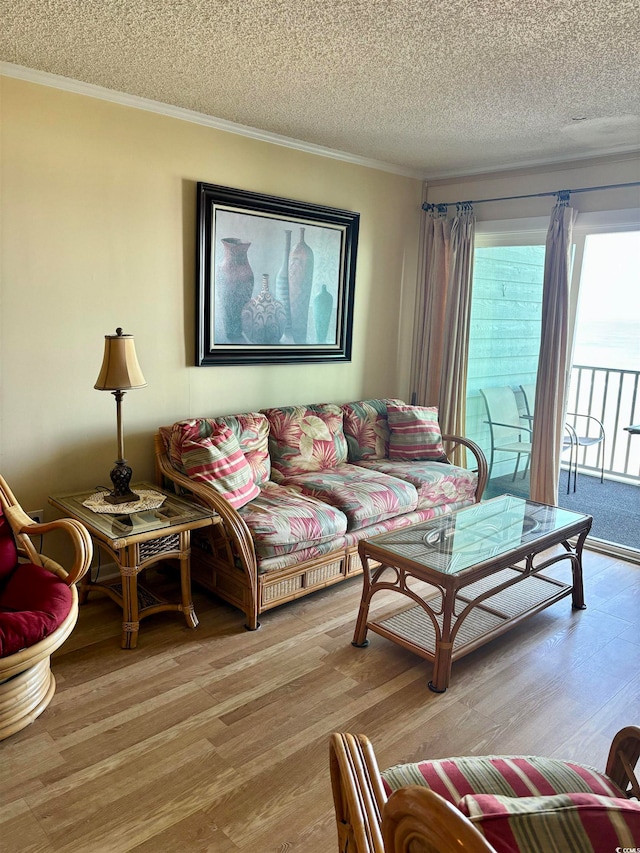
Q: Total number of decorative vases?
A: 5